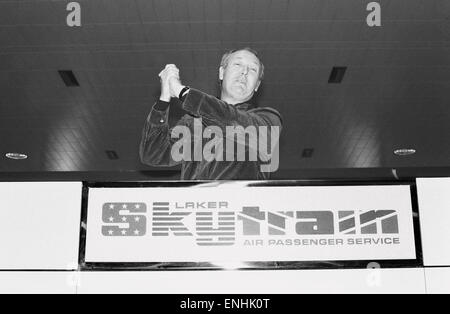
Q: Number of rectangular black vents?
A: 4